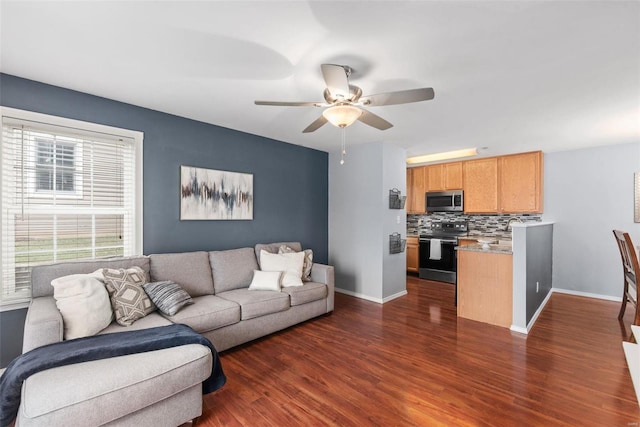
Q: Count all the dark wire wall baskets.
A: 2